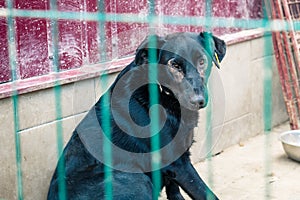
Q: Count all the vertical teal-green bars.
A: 6